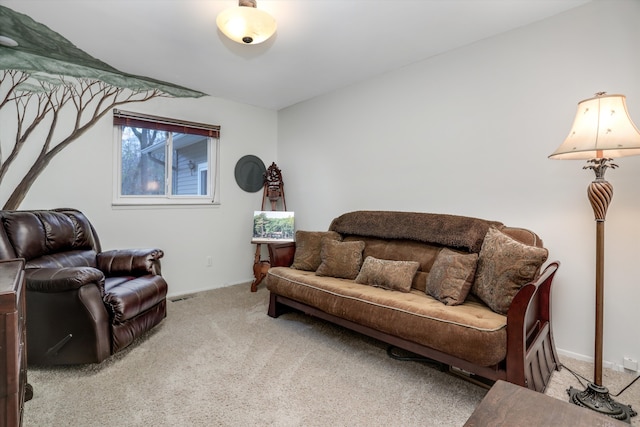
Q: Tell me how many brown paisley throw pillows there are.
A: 5